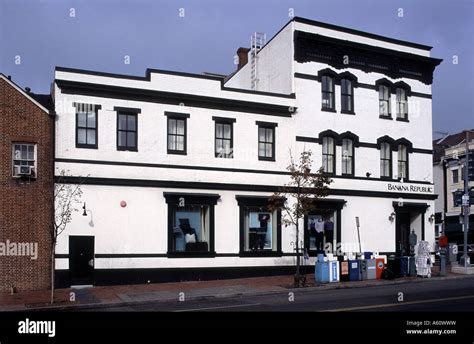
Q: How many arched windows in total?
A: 8